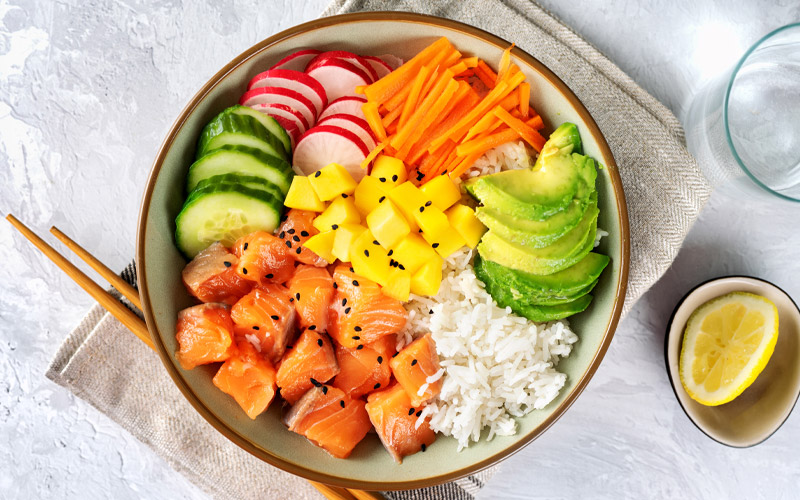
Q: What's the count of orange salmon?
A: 13